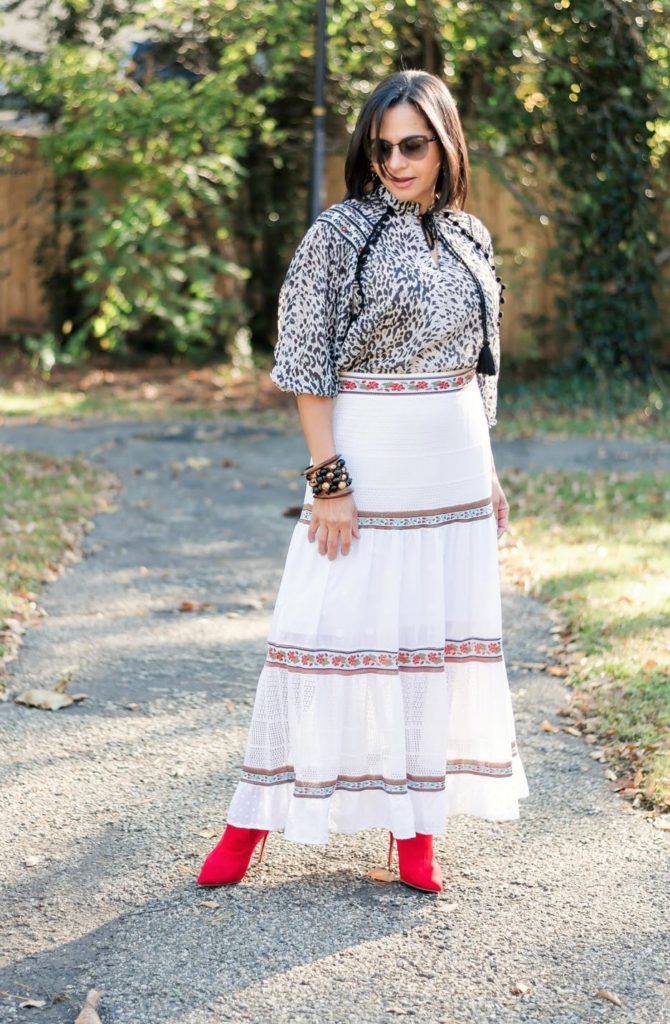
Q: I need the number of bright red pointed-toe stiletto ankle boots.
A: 2